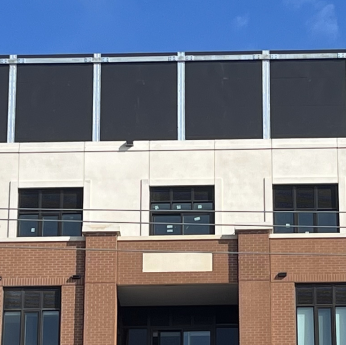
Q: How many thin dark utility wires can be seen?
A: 3